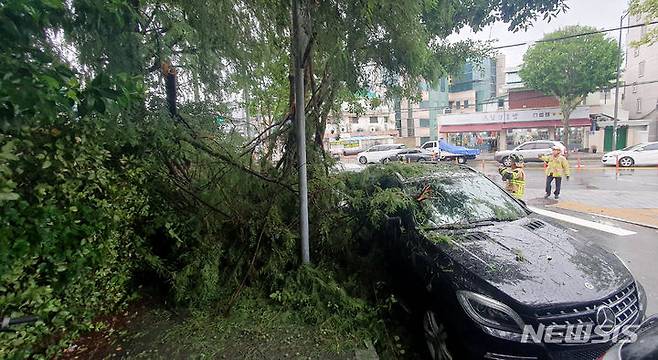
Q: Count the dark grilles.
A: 1